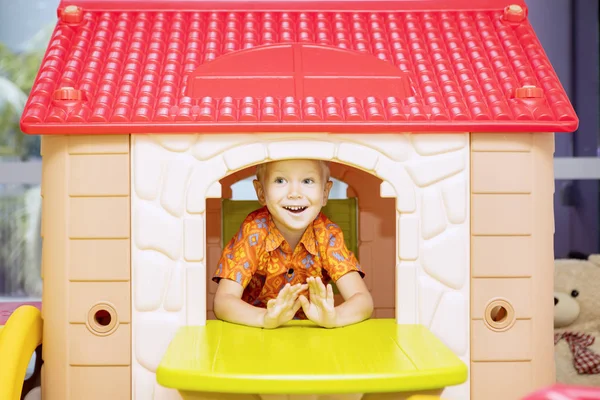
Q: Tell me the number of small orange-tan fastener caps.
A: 4